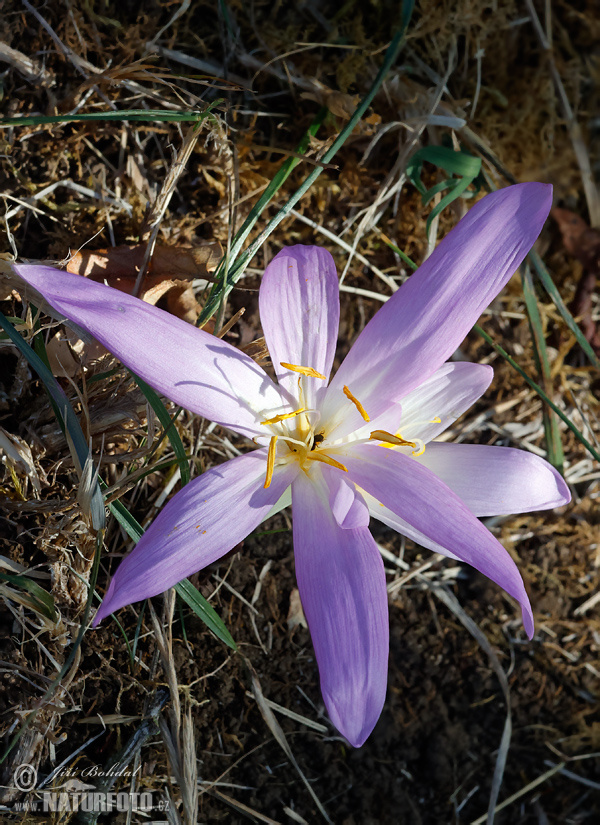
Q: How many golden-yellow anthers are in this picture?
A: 6